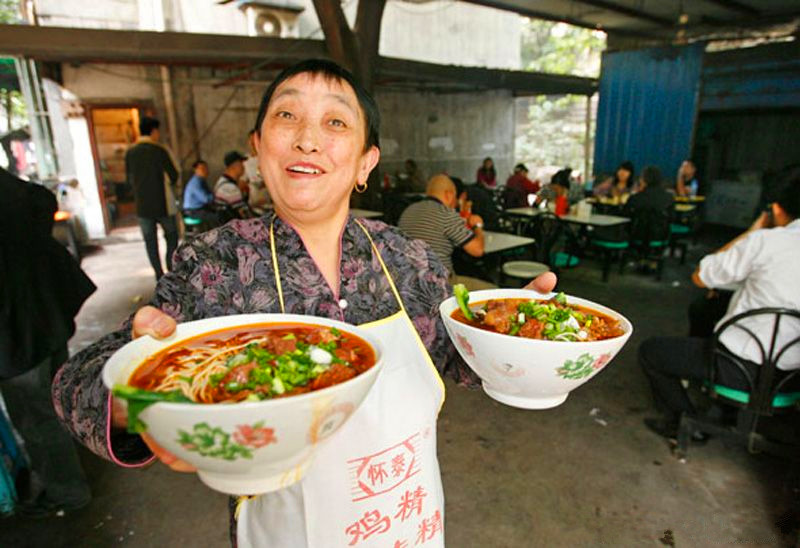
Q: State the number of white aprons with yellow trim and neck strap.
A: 1